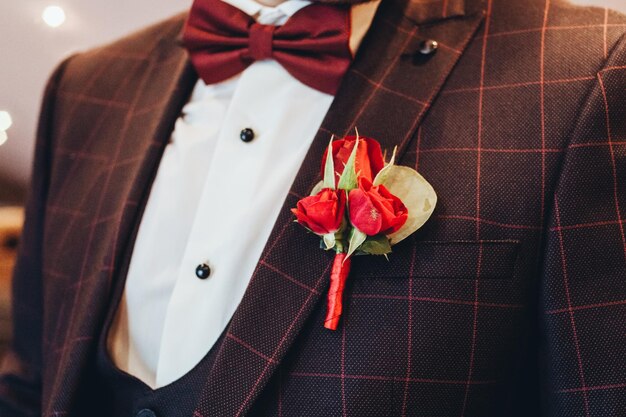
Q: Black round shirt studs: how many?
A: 2